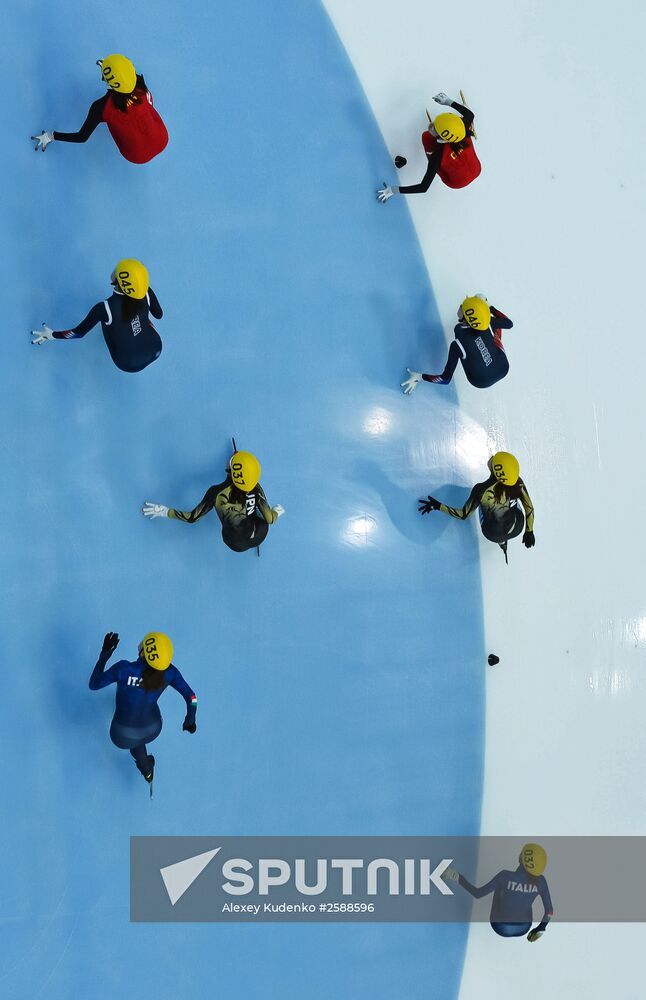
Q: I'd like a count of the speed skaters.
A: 8